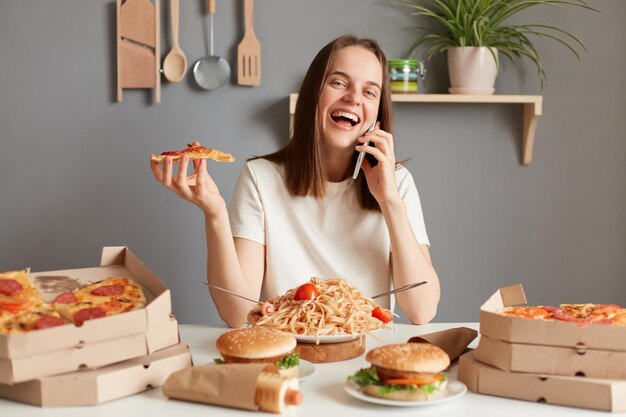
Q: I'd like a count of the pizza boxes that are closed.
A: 4